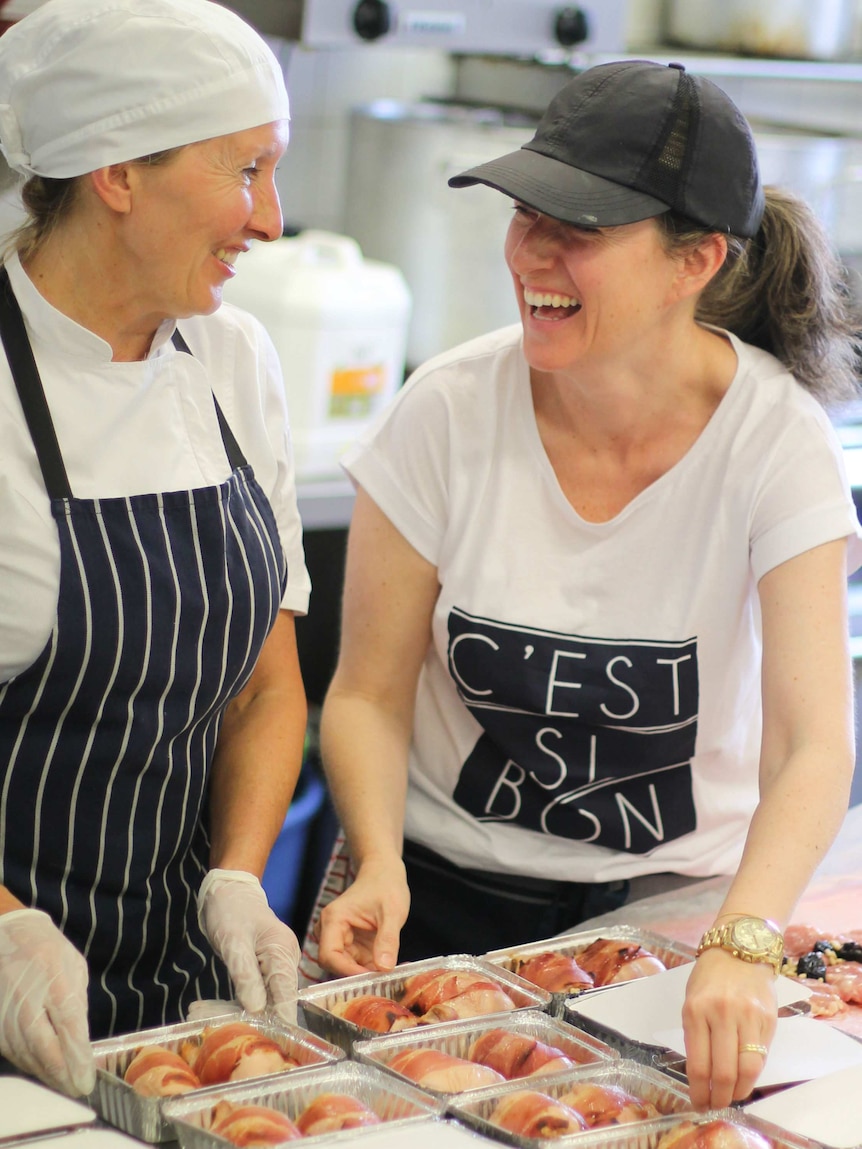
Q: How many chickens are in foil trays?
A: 13